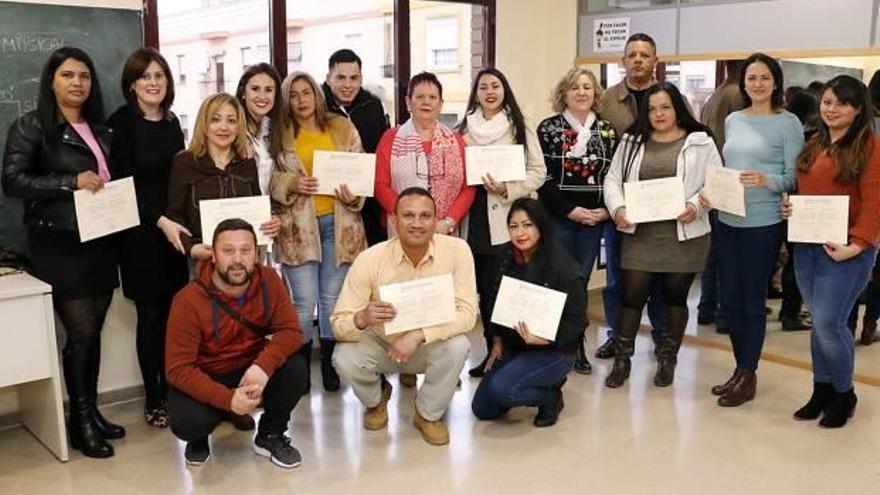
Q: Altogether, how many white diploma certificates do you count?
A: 9